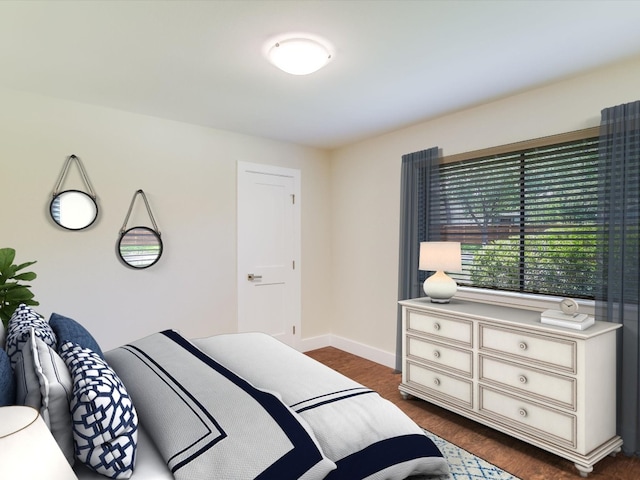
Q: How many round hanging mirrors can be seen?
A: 2